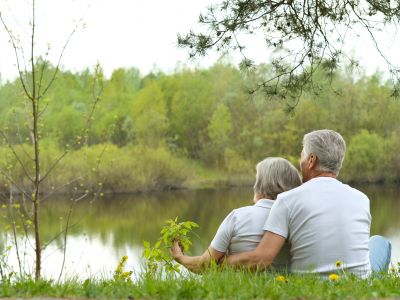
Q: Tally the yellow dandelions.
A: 3